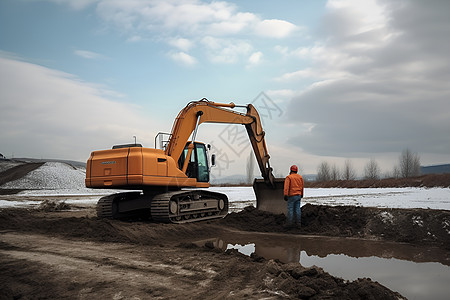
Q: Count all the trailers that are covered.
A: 0